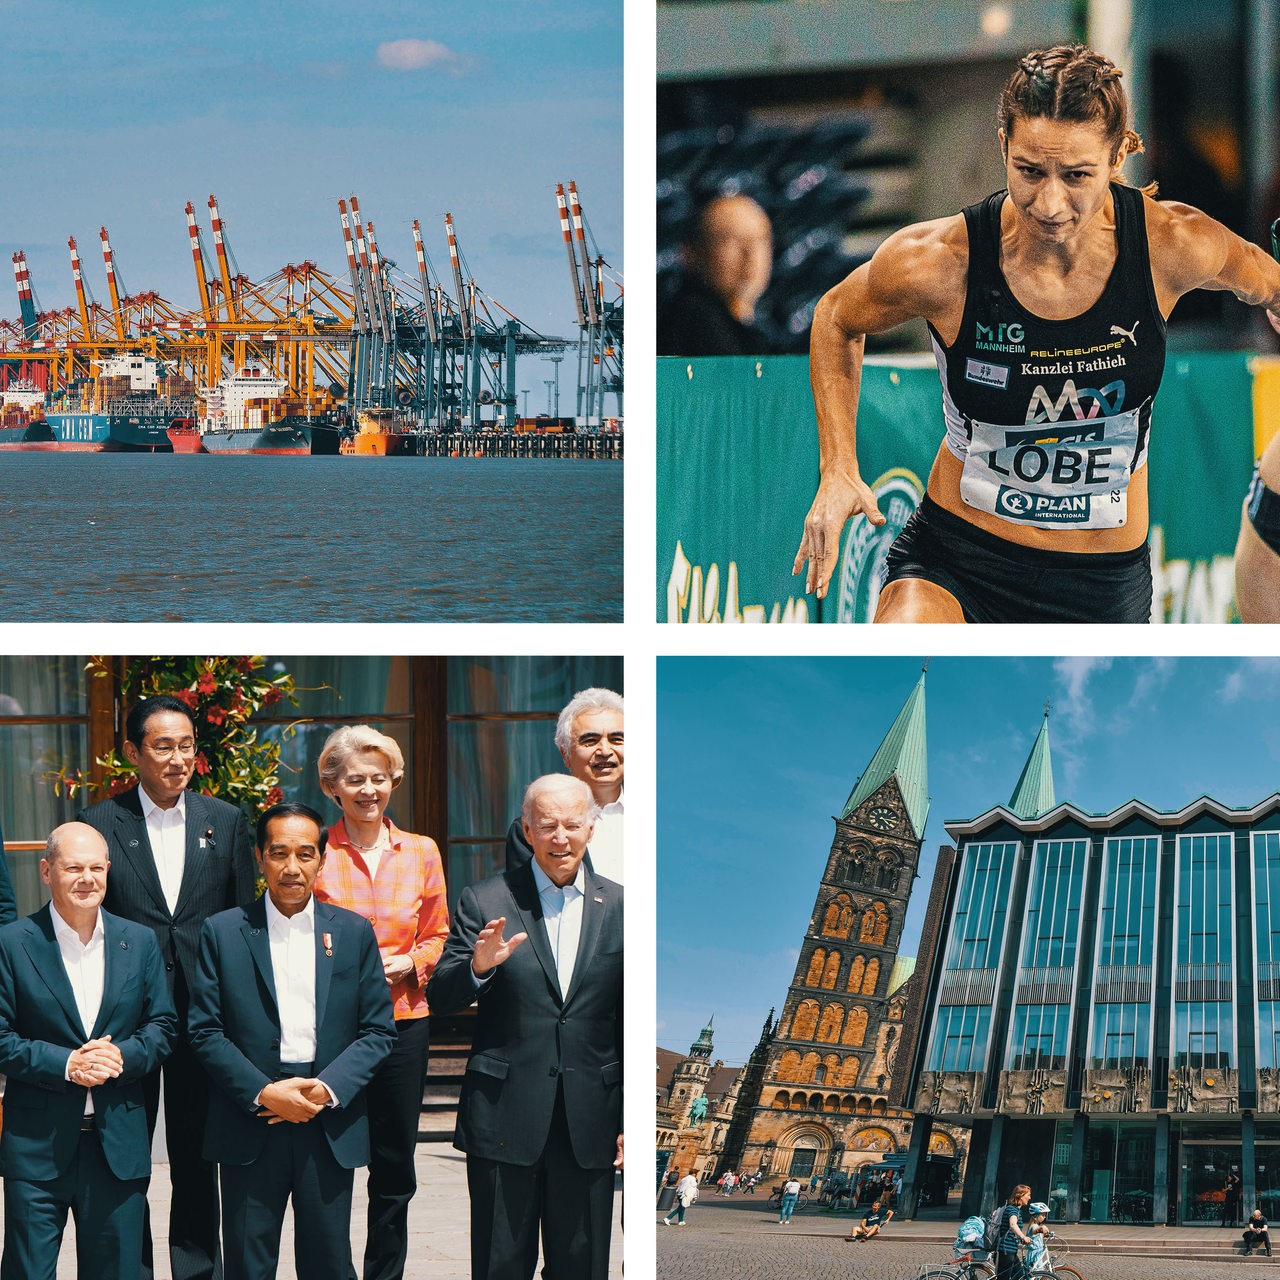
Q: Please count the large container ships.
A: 3